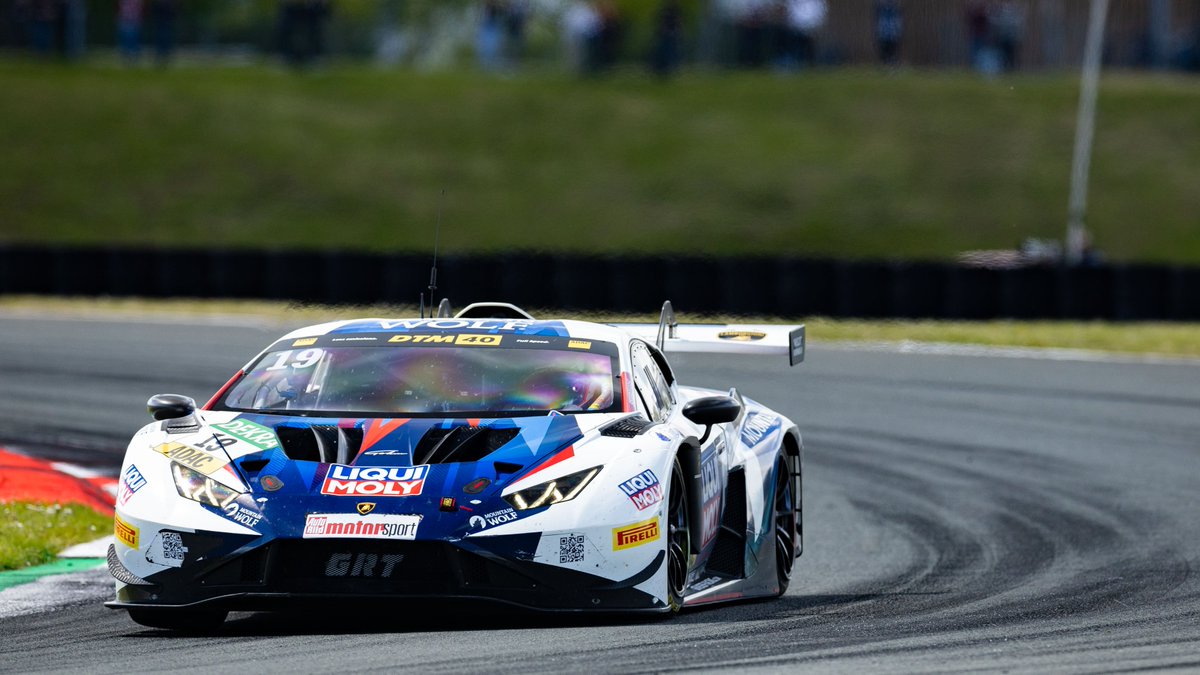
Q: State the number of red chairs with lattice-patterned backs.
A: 0